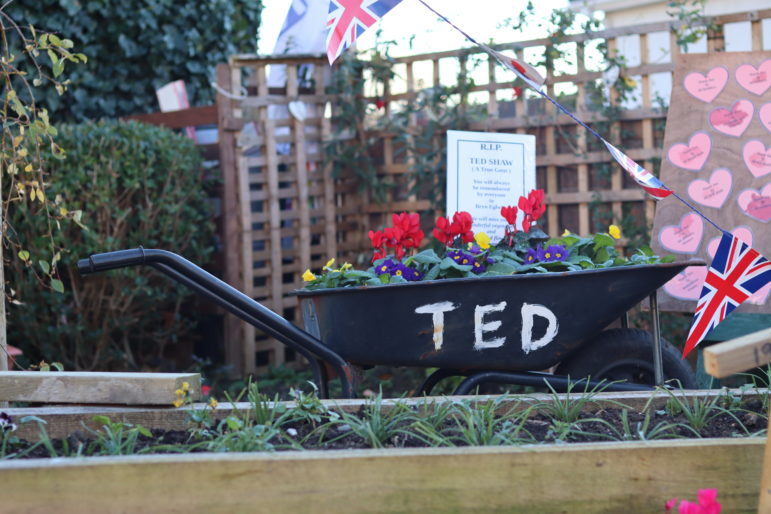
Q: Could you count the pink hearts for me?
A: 12